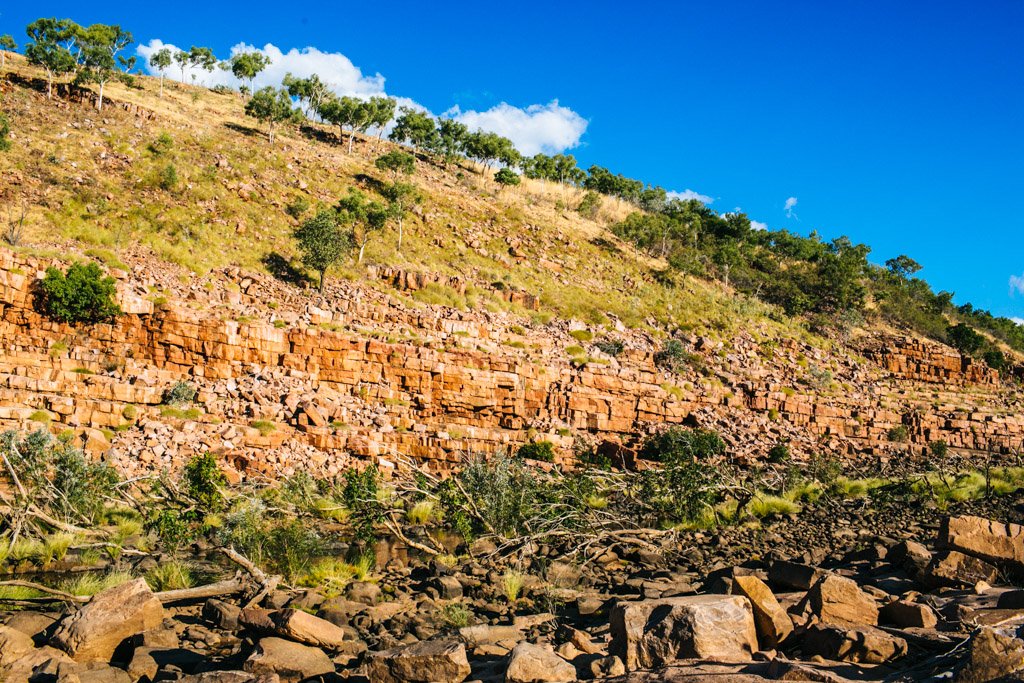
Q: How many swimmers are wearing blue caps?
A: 0